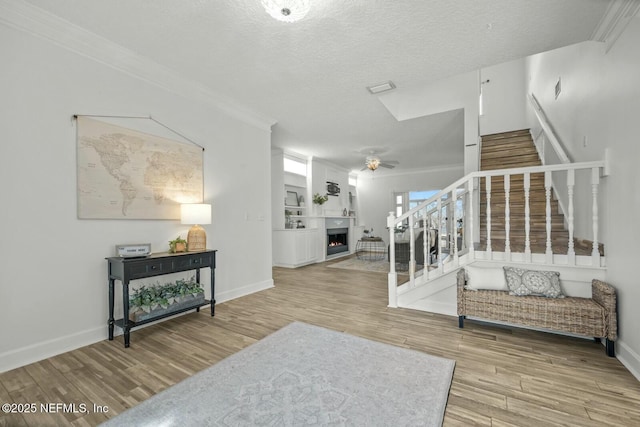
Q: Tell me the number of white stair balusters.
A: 11